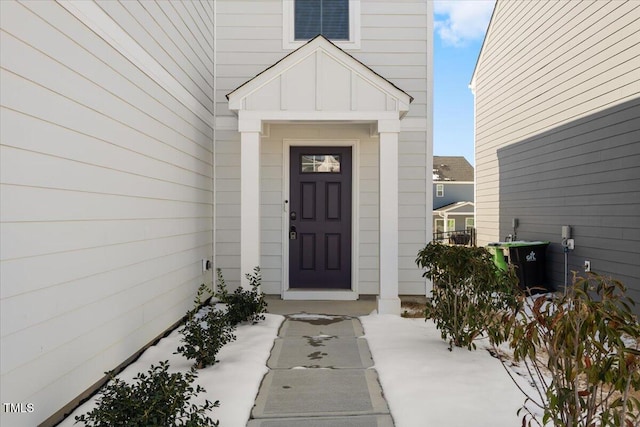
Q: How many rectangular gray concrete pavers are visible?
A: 4